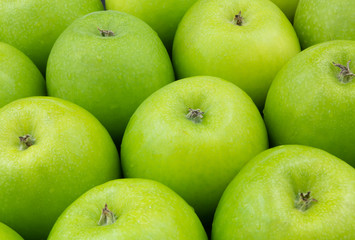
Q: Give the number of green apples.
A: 13